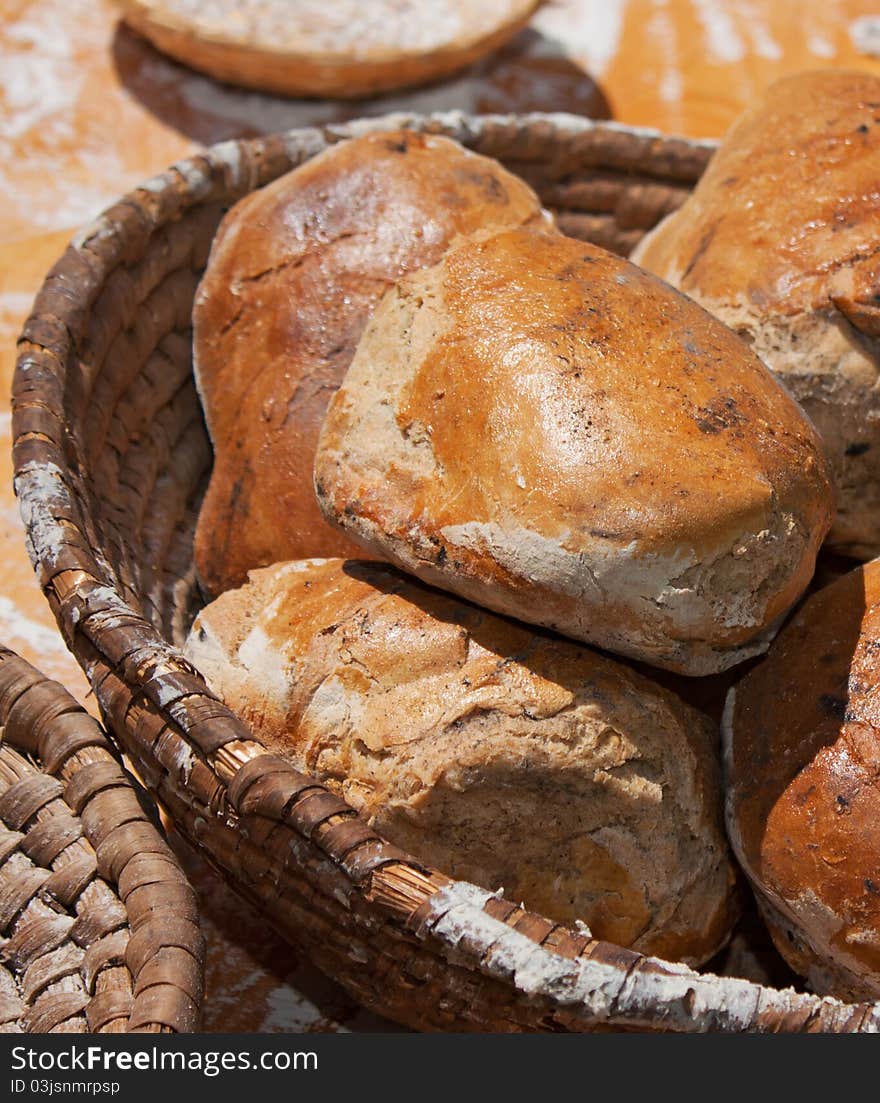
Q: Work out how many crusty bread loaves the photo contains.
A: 5